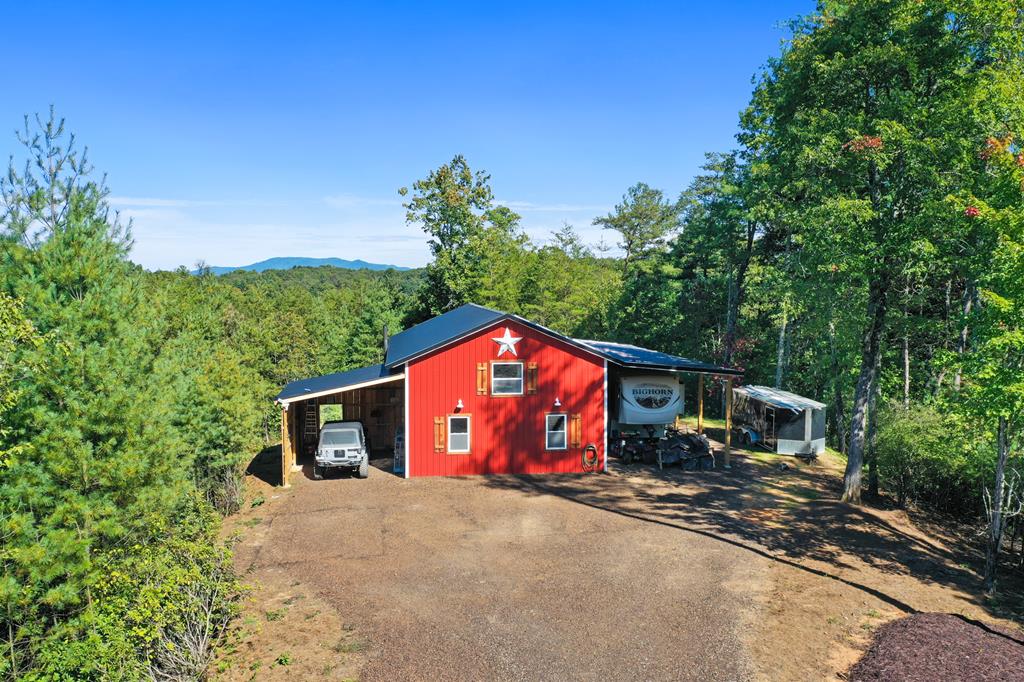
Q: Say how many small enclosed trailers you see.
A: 1